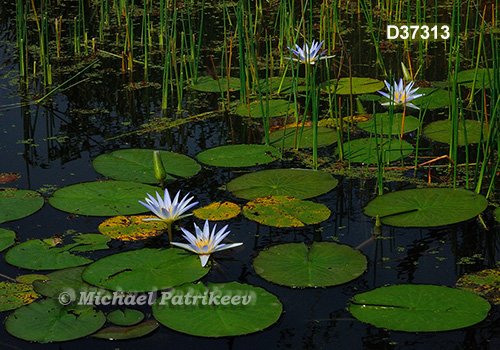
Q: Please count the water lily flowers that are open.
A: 4